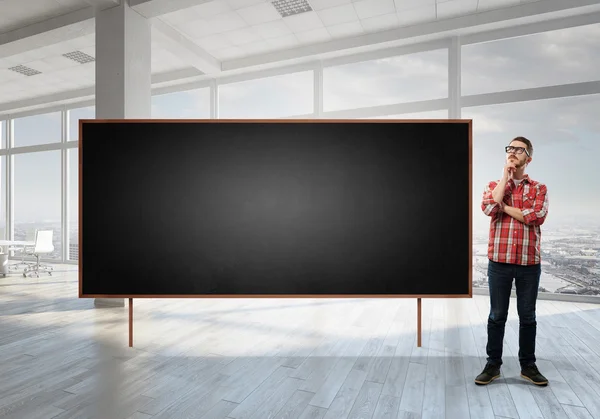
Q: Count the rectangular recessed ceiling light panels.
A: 3